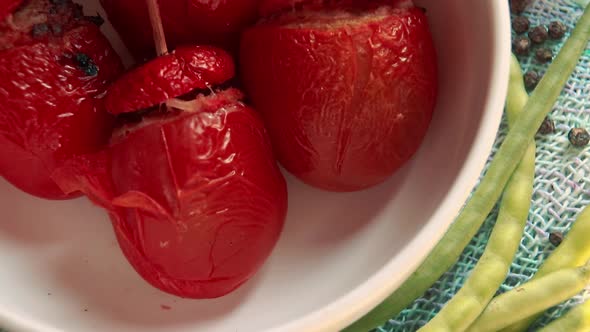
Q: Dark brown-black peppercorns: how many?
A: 10